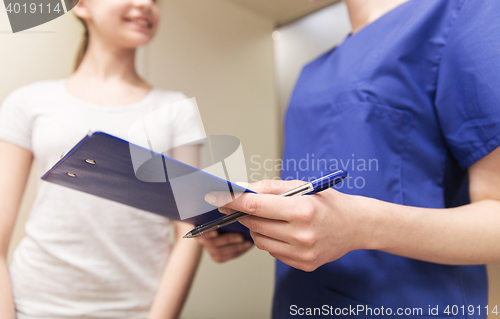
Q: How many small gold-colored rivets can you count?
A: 2